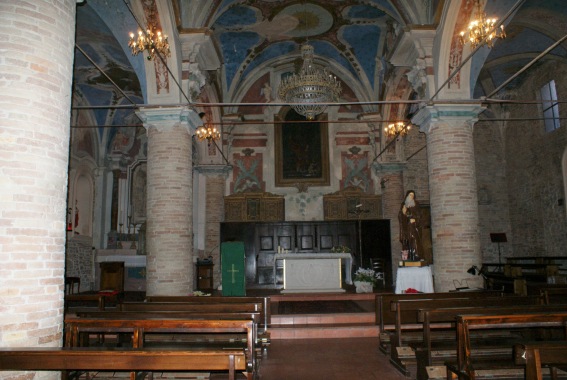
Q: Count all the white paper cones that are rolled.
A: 0